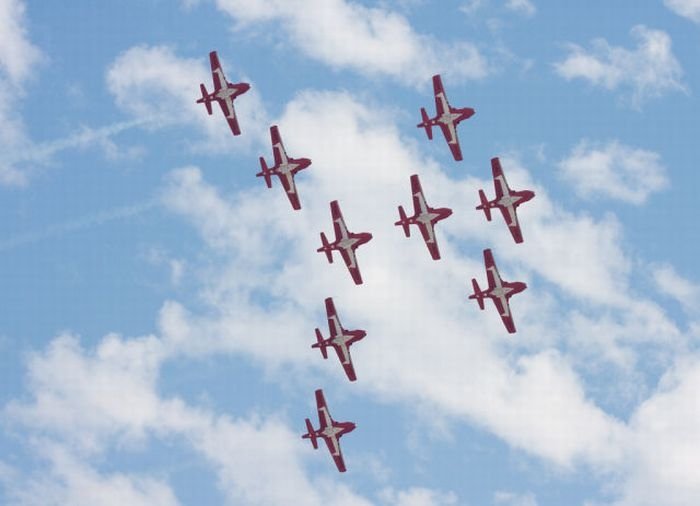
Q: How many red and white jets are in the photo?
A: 9